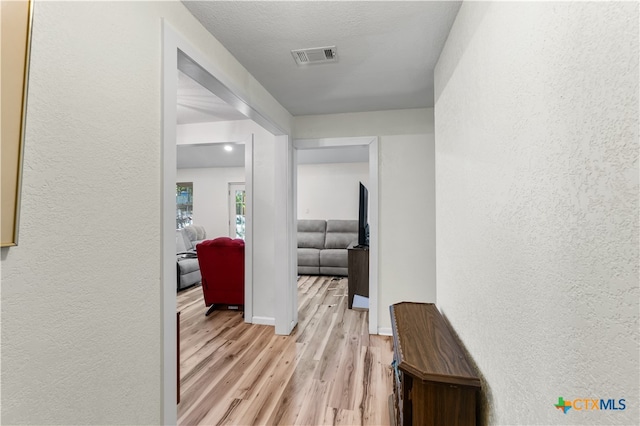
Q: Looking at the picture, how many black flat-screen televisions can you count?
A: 1